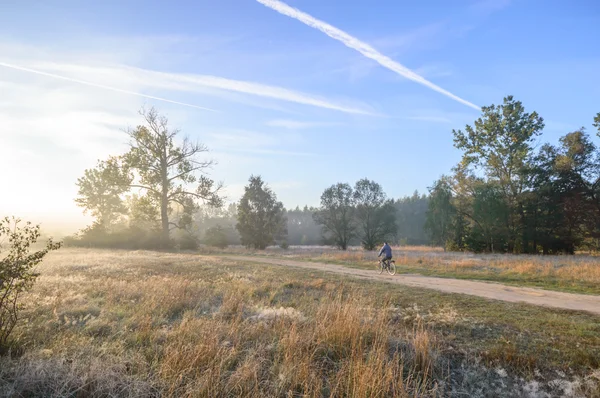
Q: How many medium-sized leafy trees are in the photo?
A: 3